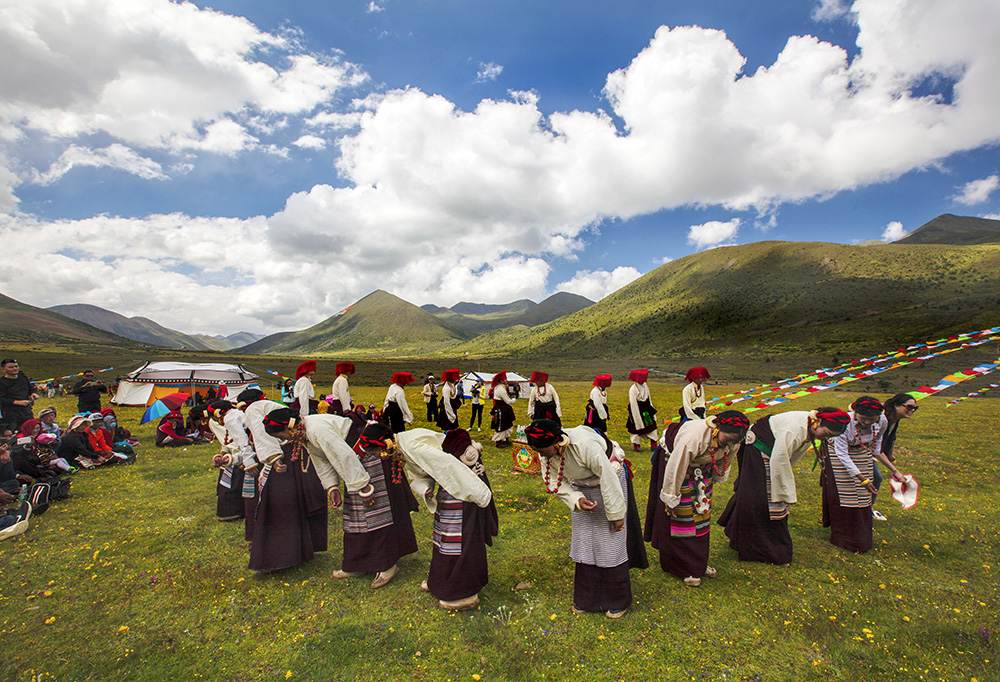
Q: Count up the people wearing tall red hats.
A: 9